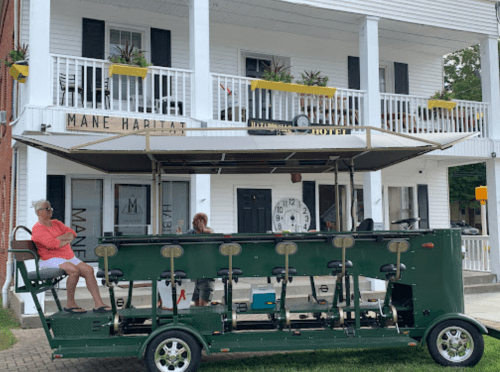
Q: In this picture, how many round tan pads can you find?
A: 6